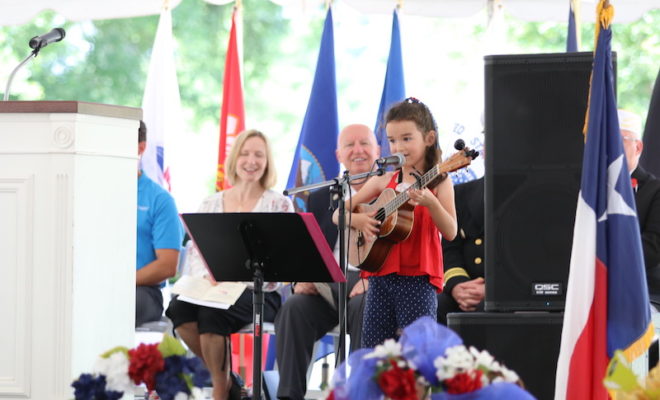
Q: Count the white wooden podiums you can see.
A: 1